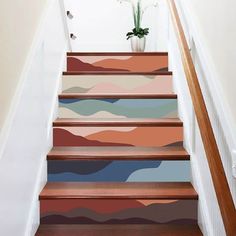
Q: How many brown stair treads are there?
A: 7